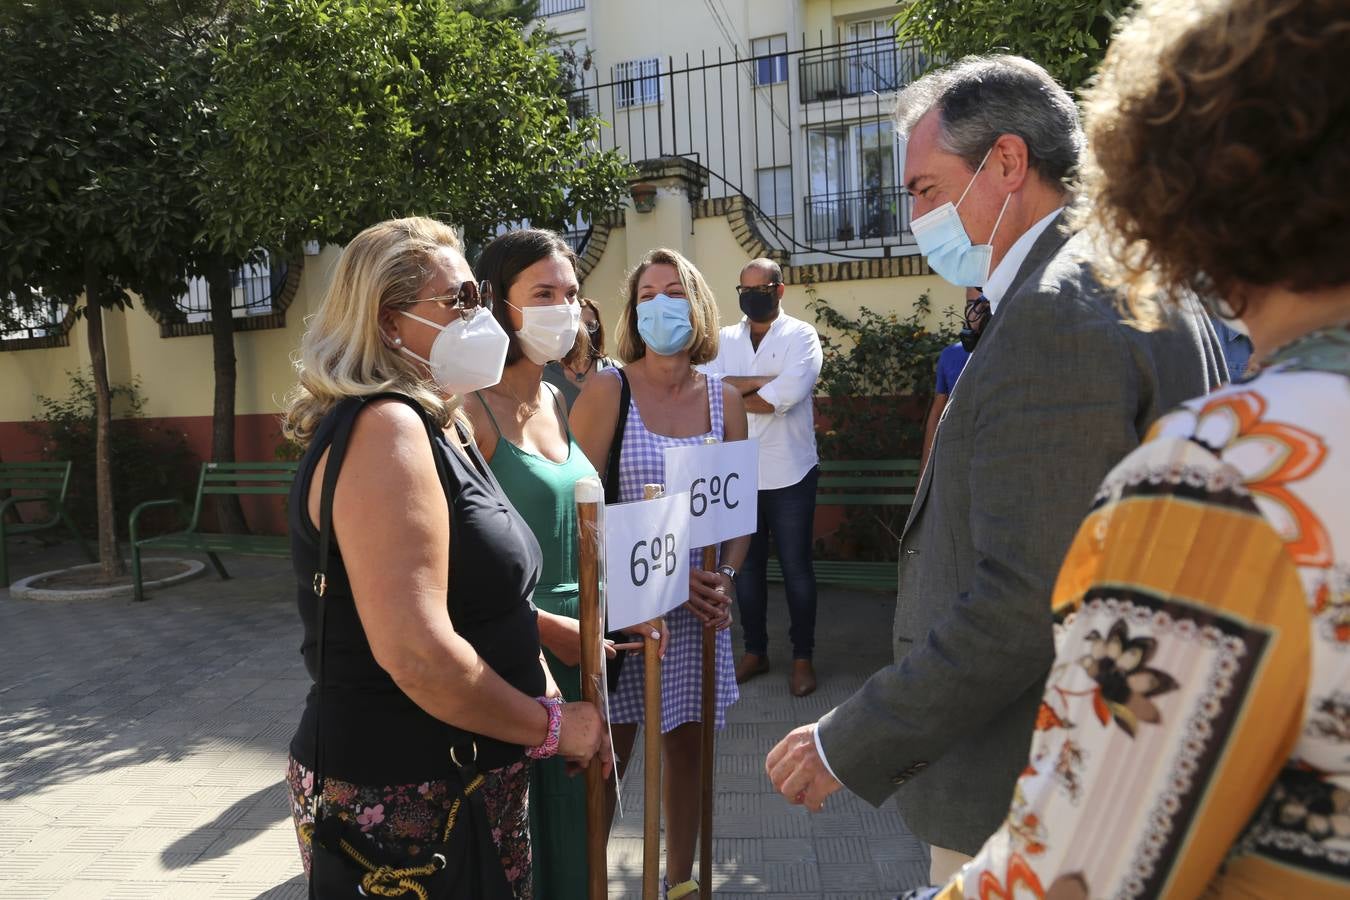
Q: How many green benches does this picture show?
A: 3